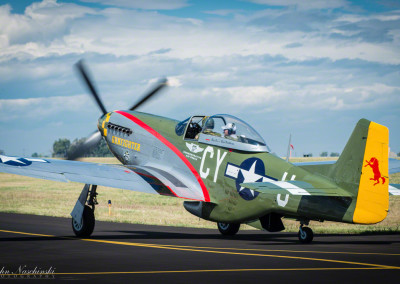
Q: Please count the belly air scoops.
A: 1